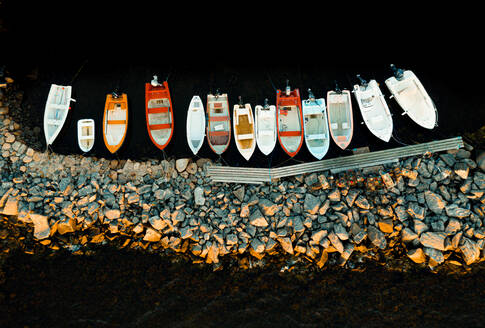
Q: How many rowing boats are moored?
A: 13